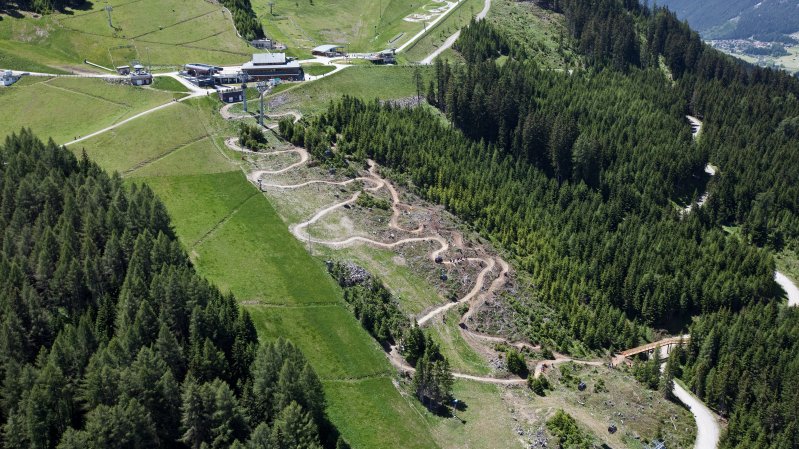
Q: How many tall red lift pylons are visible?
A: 0